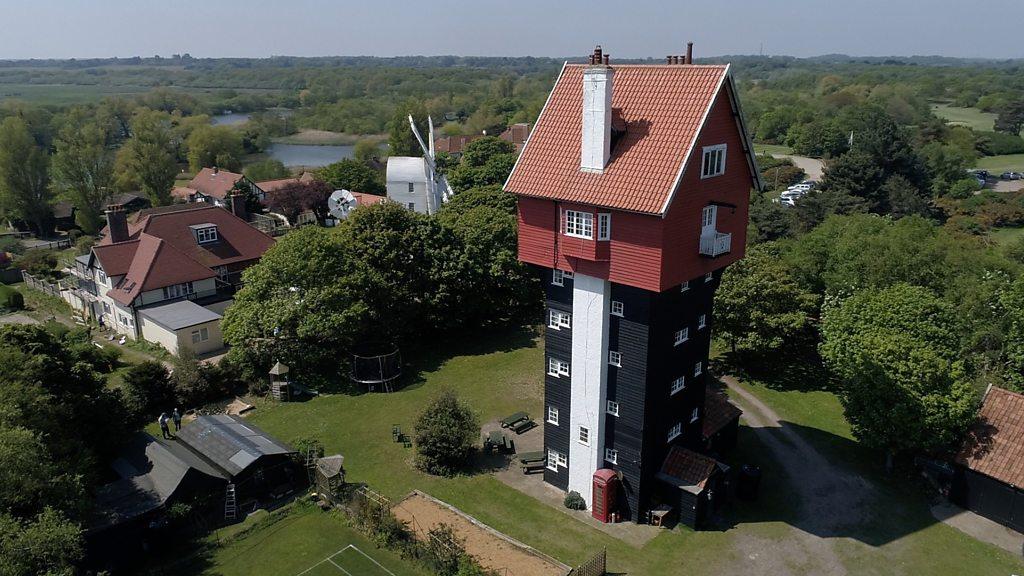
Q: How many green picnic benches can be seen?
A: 3